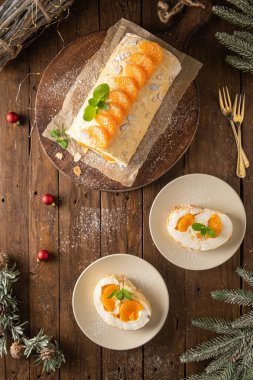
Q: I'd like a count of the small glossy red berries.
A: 3